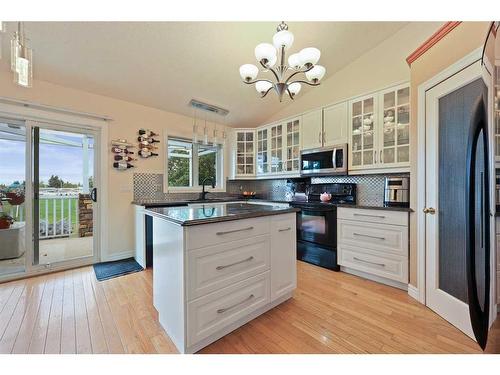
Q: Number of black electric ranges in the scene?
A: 1